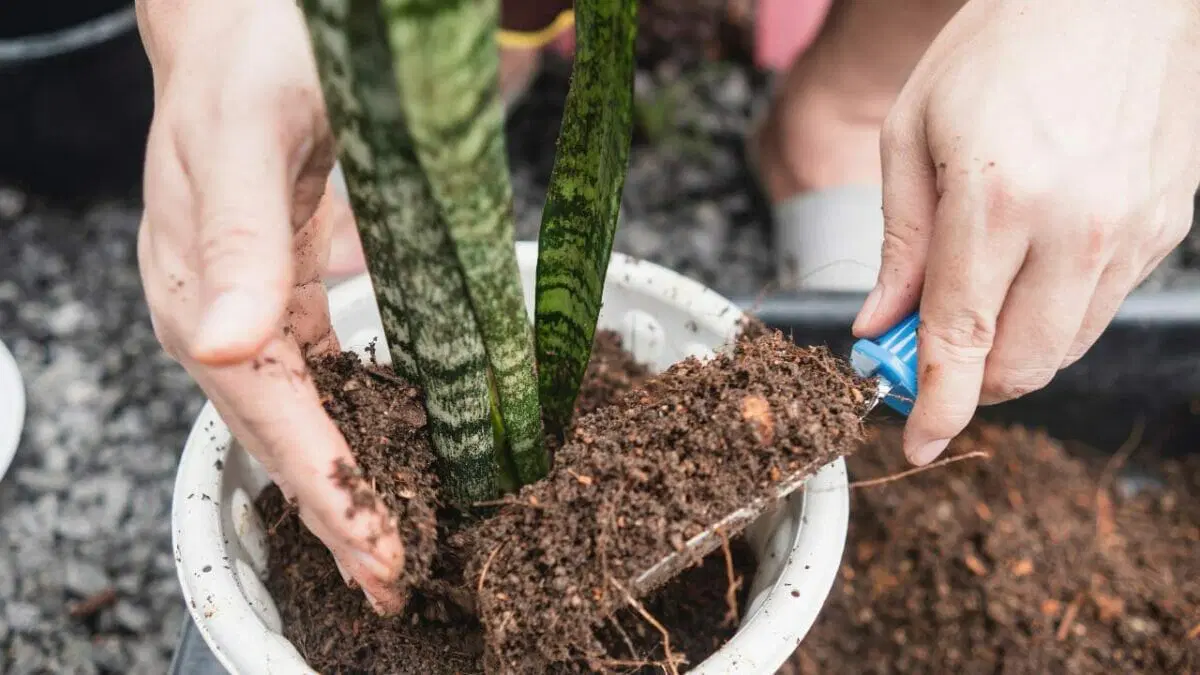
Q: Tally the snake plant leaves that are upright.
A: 3